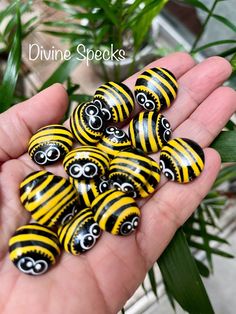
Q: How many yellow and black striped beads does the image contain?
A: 14